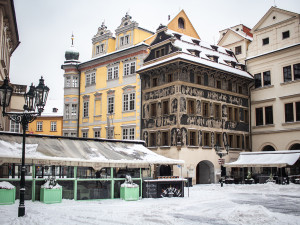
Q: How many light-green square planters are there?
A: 3